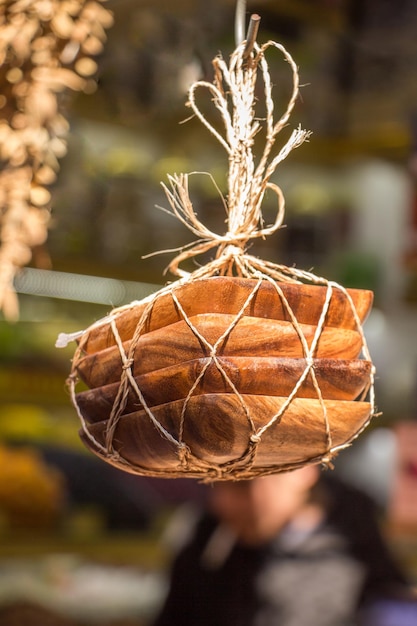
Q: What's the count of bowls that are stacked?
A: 4